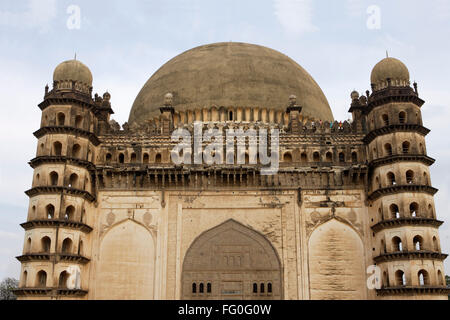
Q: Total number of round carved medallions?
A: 4